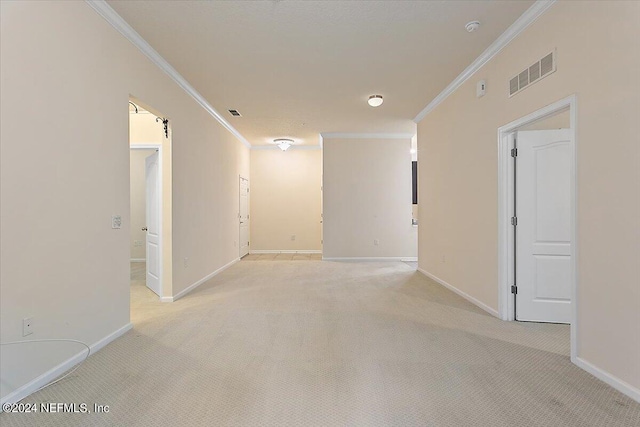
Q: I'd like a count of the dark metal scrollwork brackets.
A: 2